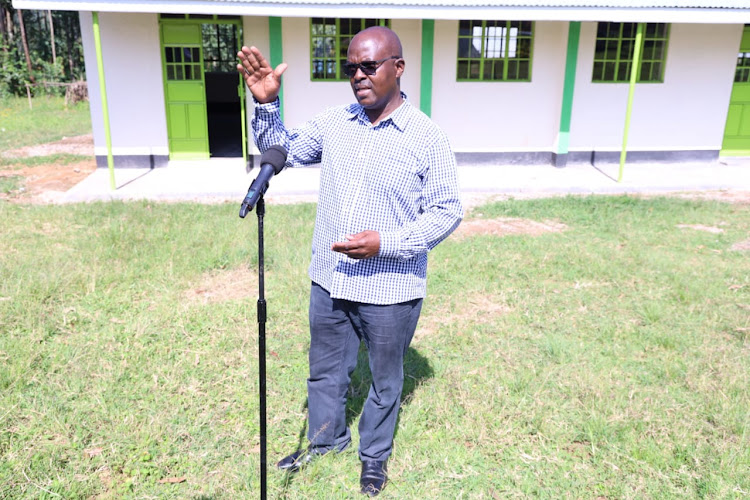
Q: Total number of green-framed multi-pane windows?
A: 3